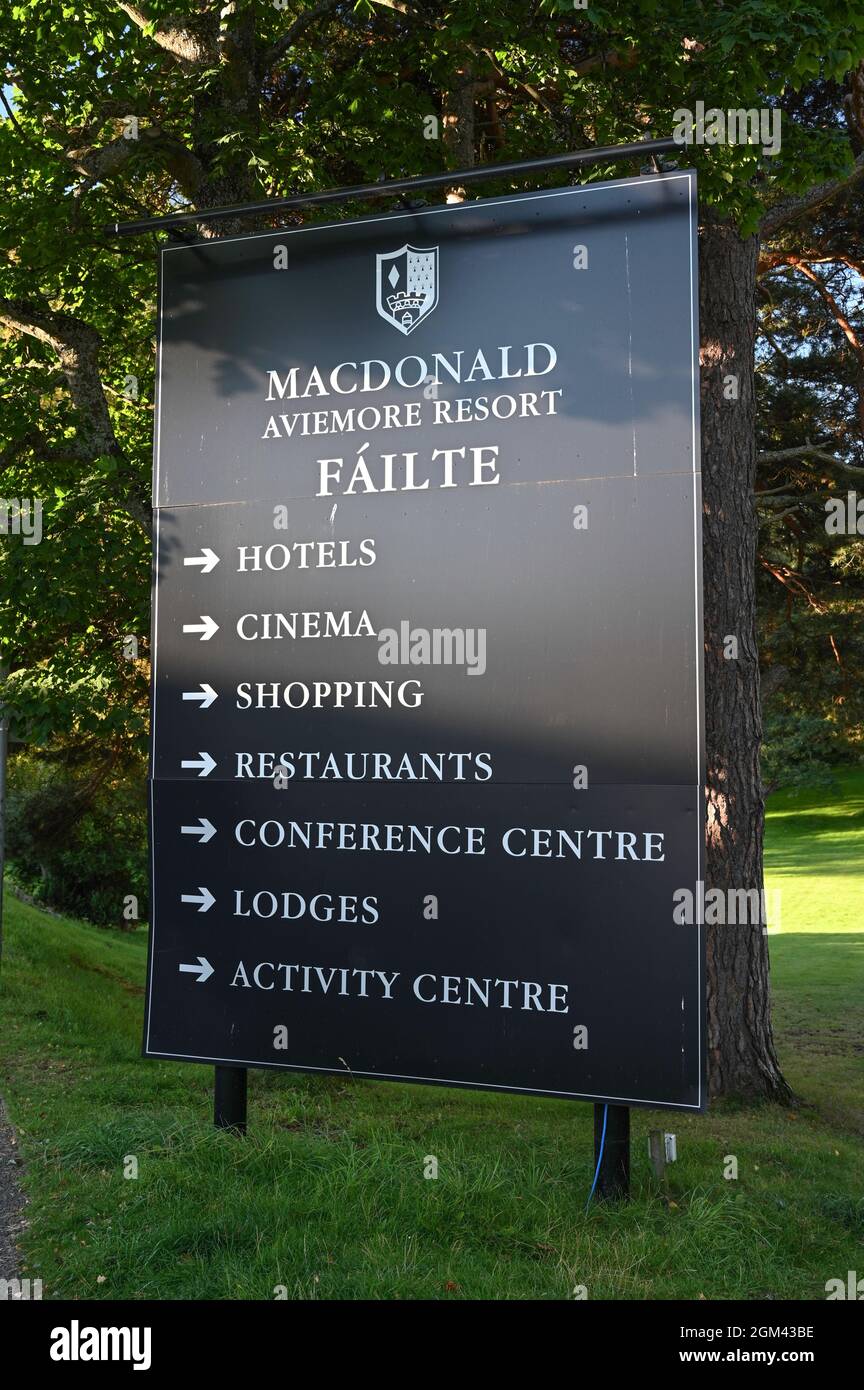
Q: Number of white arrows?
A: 7